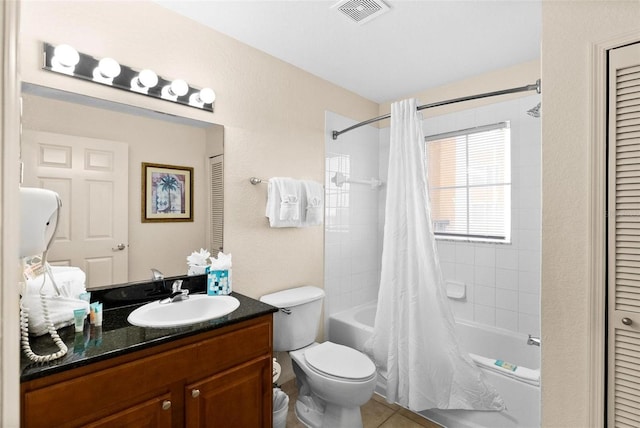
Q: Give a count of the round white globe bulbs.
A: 5